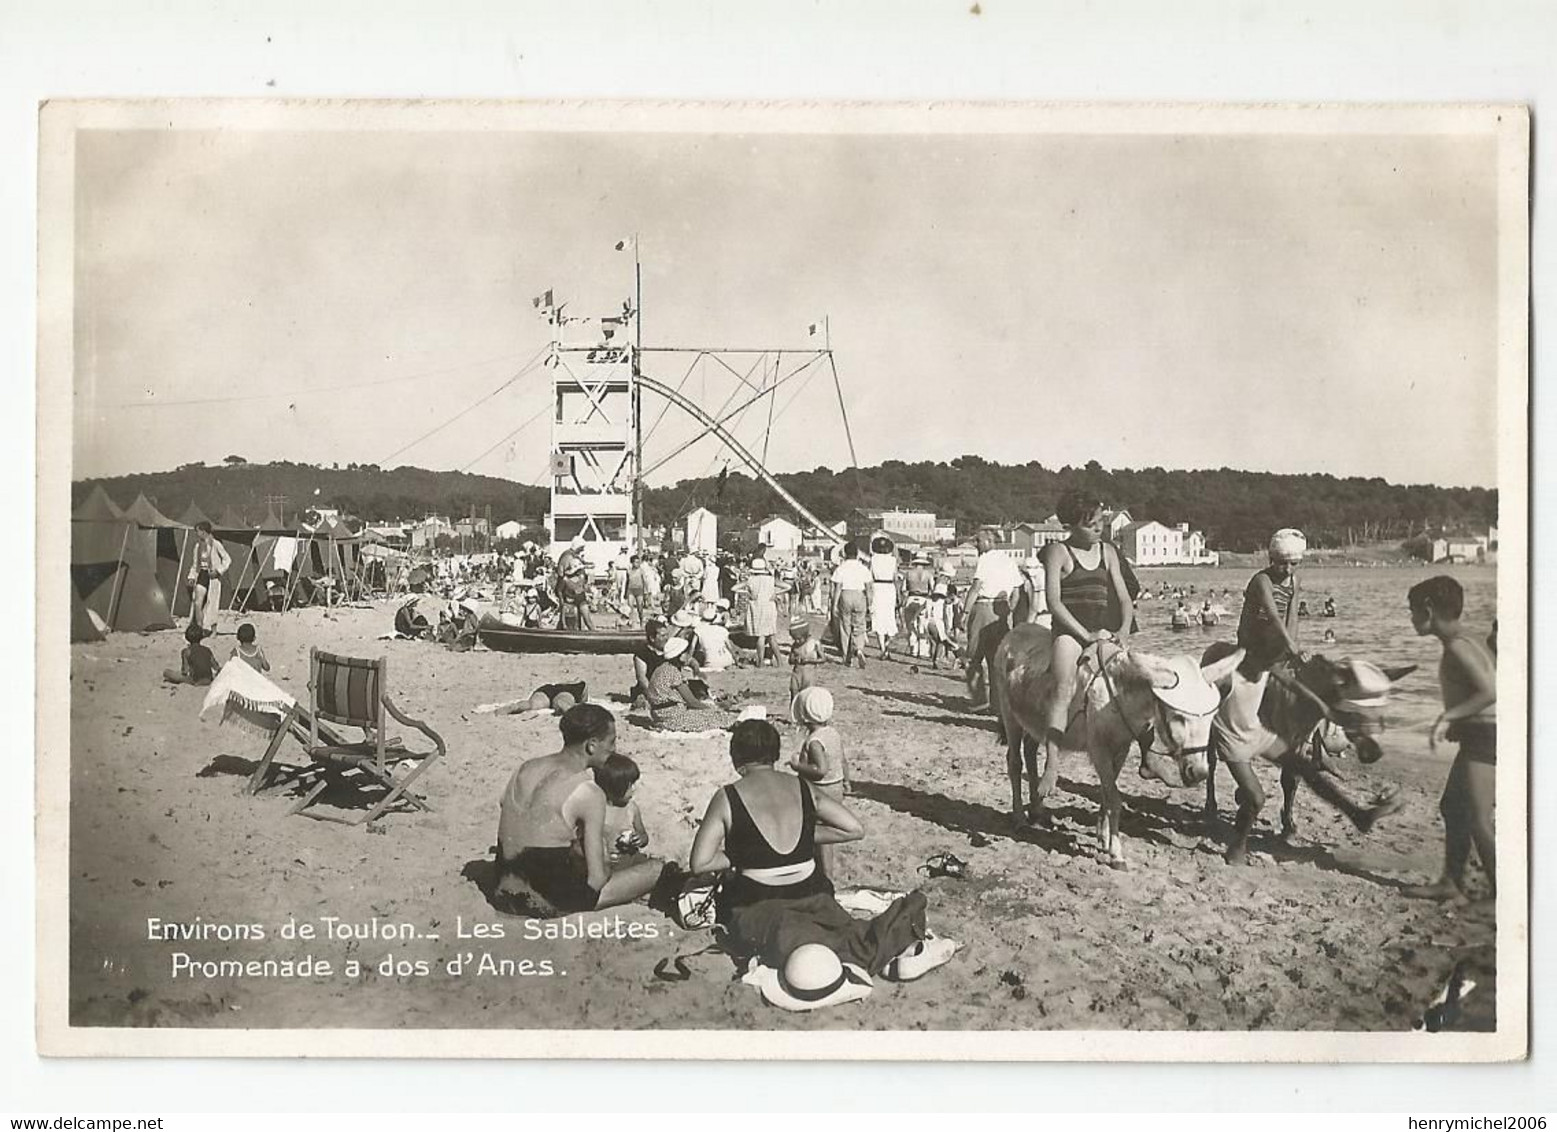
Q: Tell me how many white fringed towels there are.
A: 1